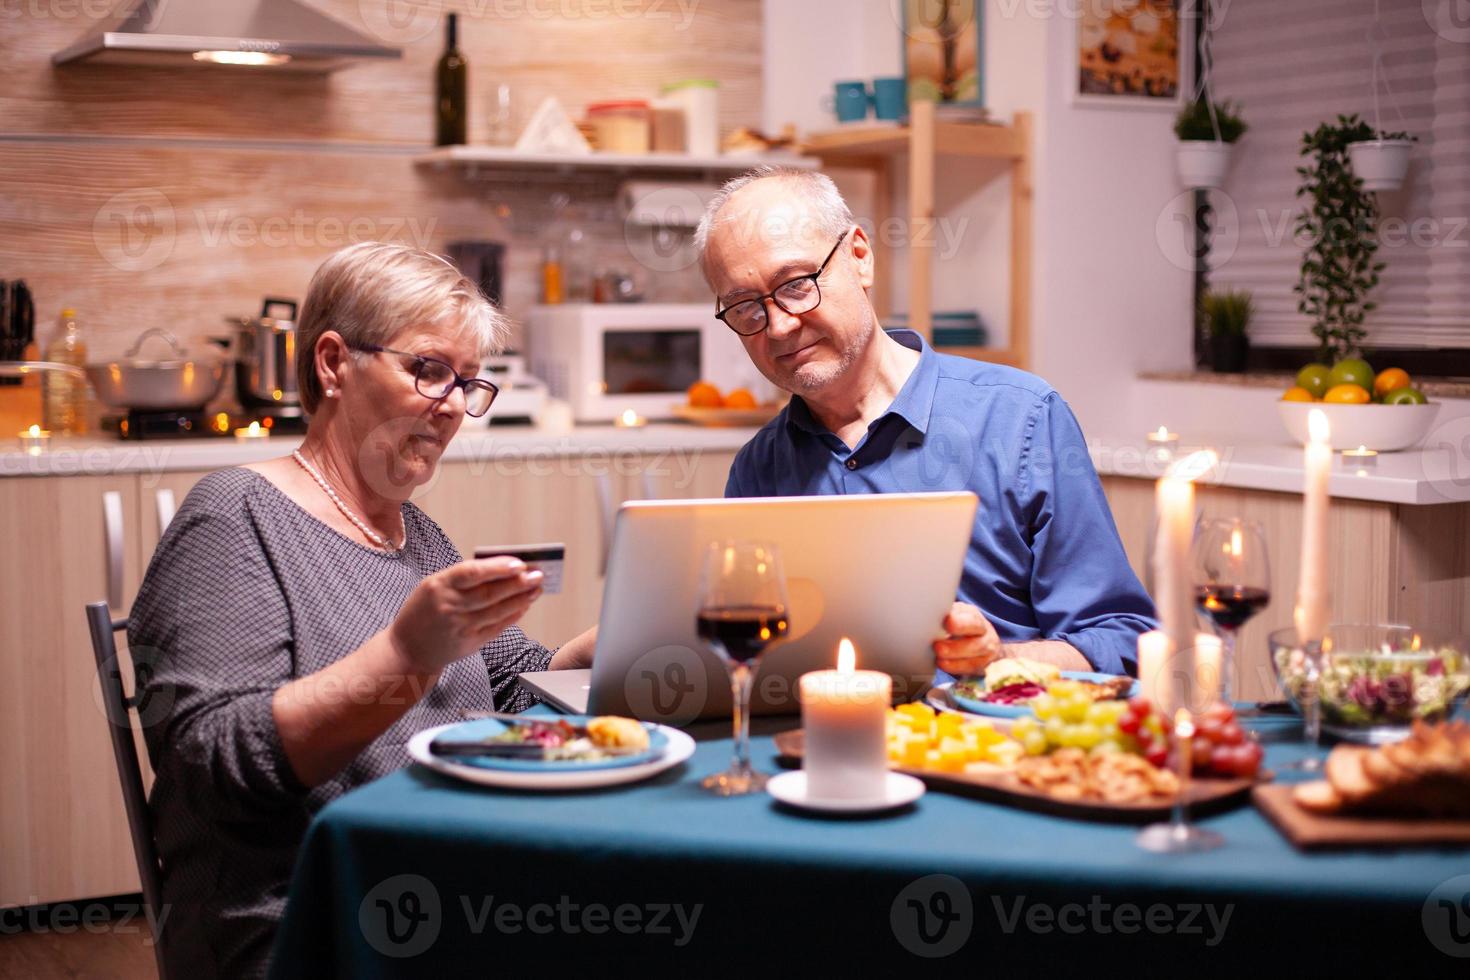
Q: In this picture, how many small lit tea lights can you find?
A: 5